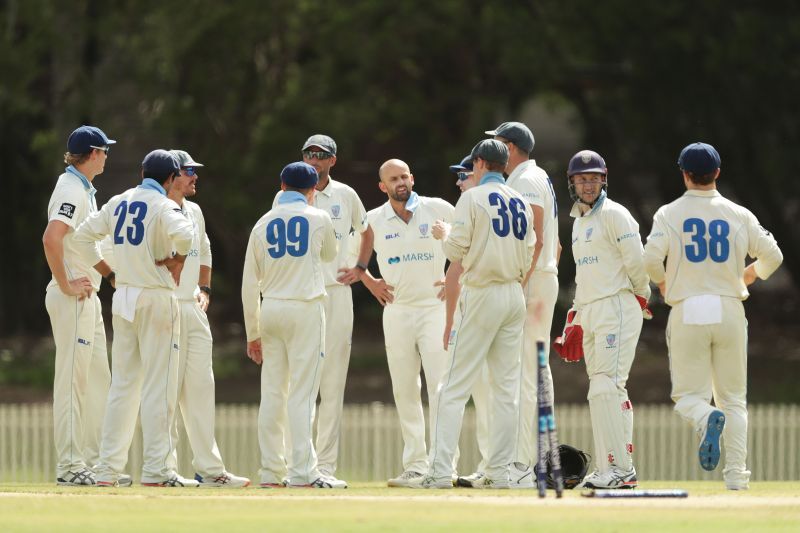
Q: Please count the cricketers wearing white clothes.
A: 11